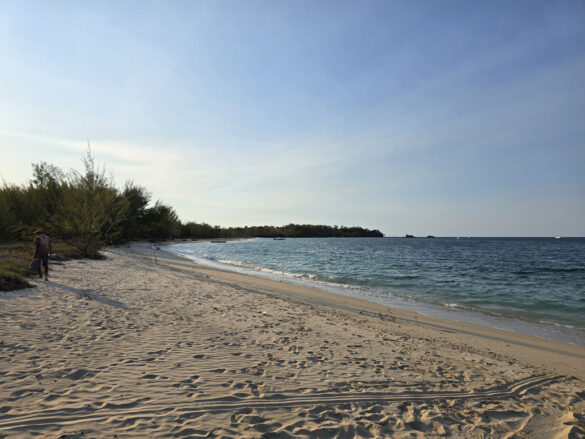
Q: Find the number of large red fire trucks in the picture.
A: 0